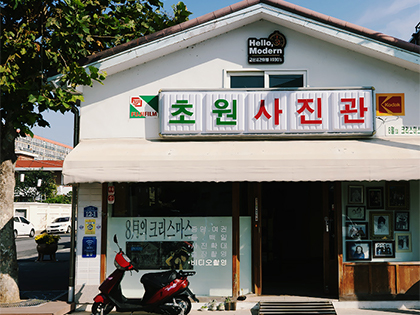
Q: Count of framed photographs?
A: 10